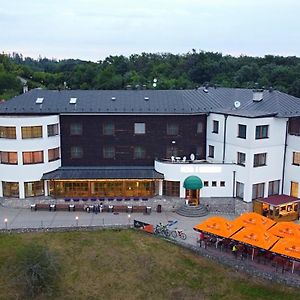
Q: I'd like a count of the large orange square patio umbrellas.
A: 5